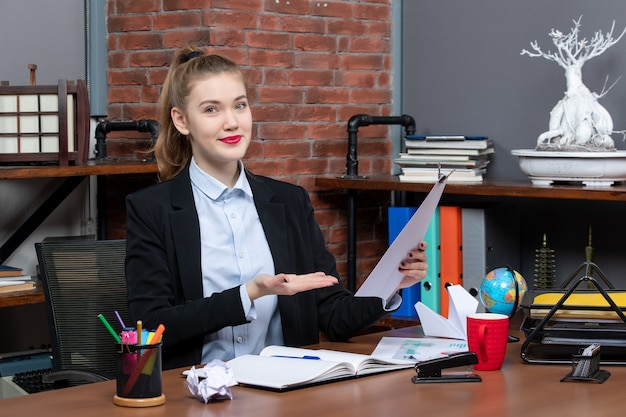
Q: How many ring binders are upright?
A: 4